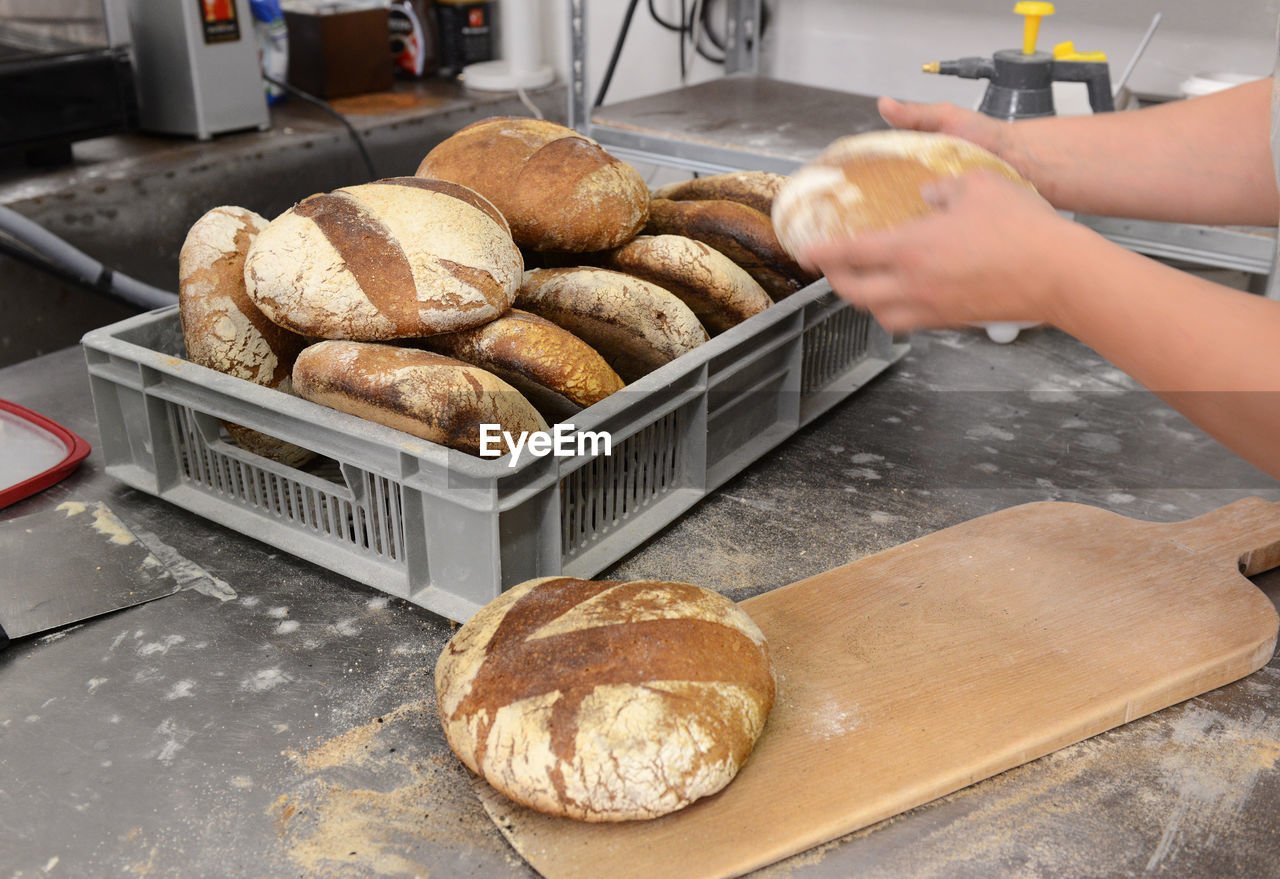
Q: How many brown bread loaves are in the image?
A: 11